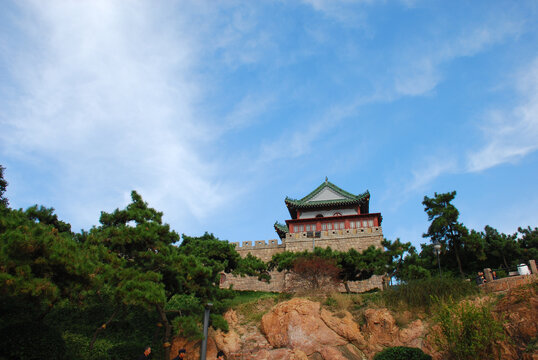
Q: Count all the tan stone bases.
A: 1